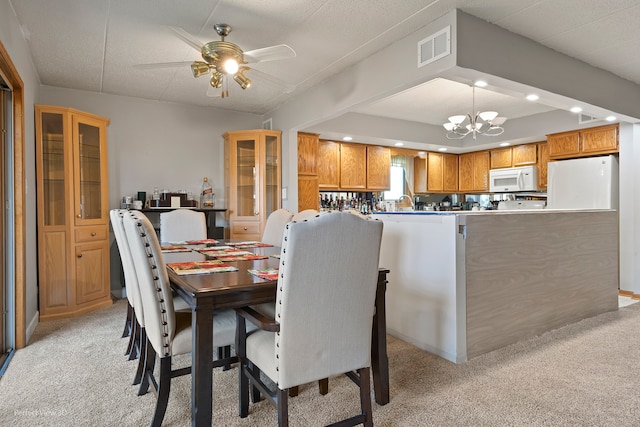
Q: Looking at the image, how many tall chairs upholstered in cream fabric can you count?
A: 8